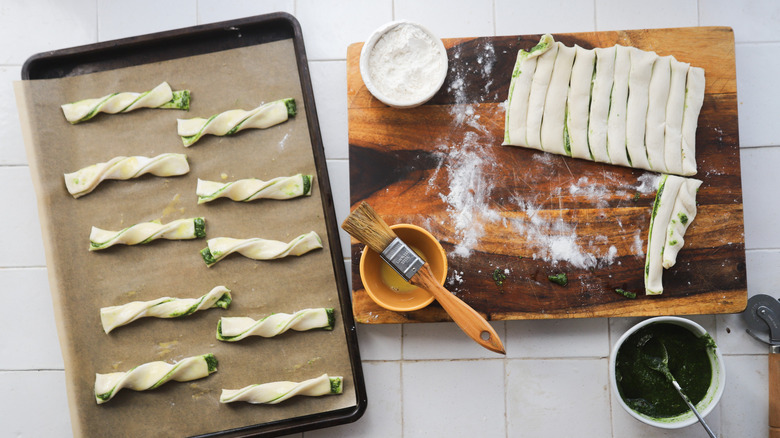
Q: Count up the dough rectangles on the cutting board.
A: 12